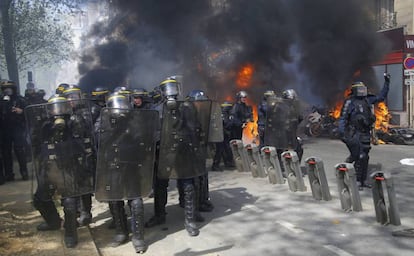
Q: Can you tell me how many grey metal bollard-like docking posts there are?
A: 7